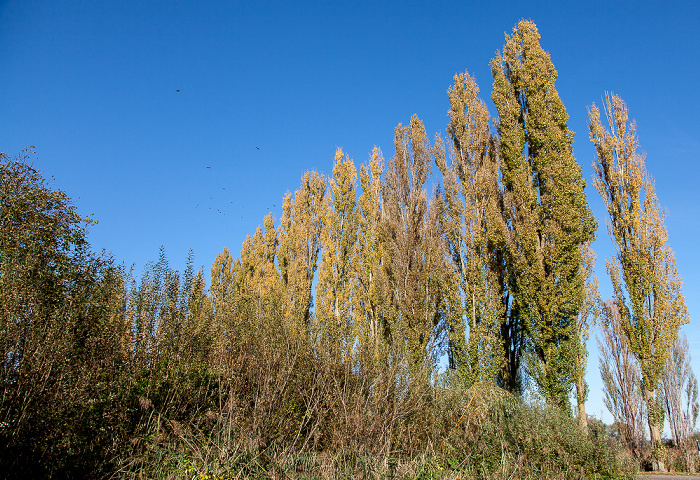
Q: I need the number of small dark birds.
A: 15